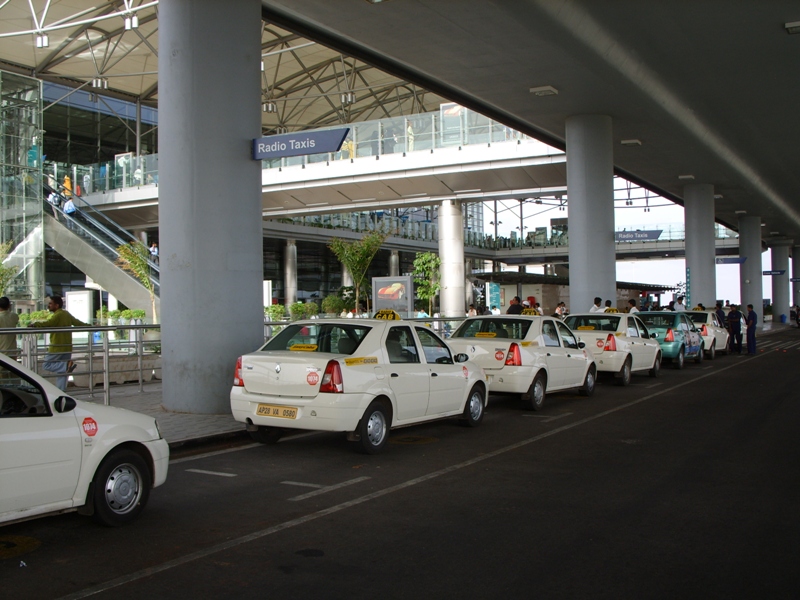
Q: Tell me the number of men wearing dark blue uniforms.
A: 3